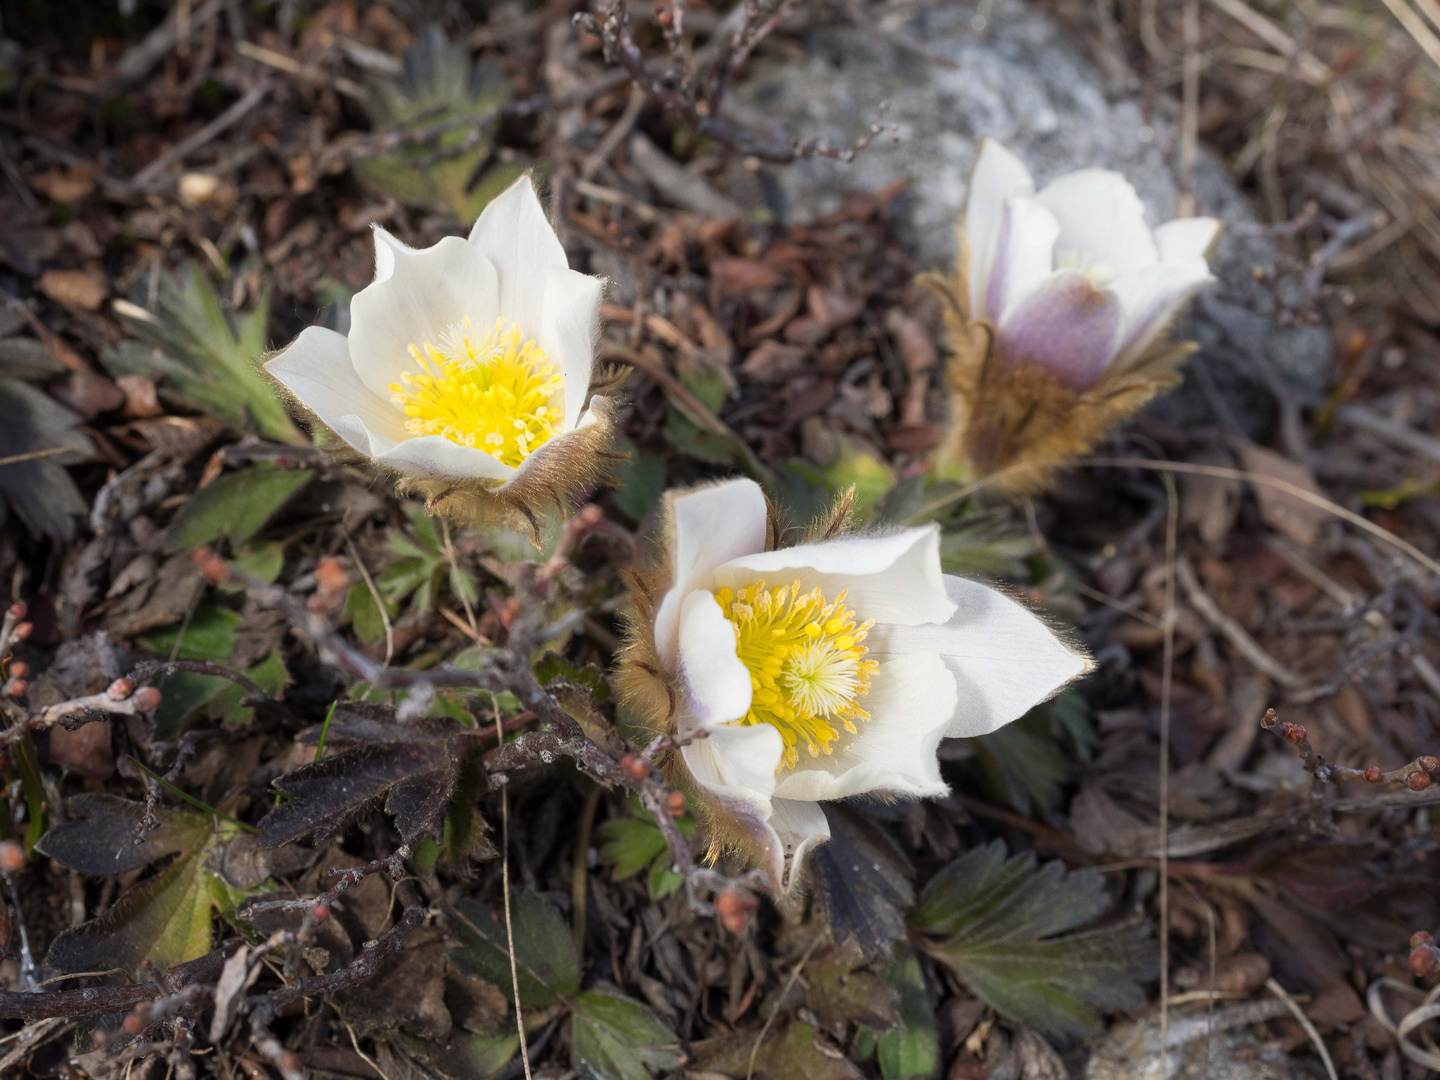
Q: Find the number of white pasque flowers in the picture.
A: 3